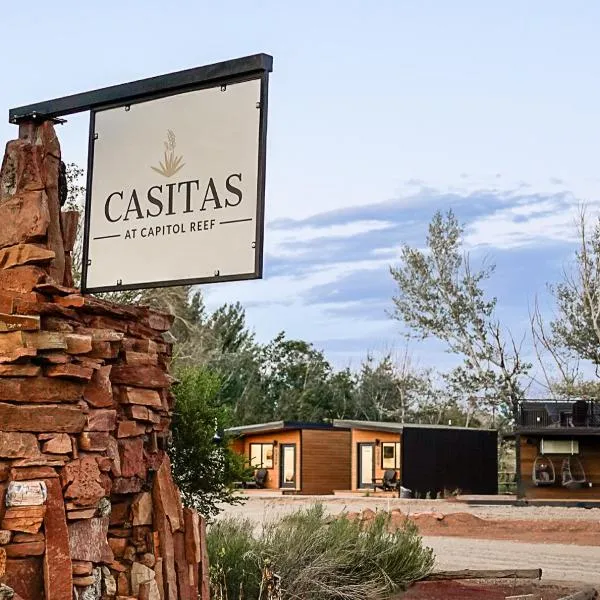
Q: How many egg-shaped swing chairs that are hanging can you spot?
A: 2